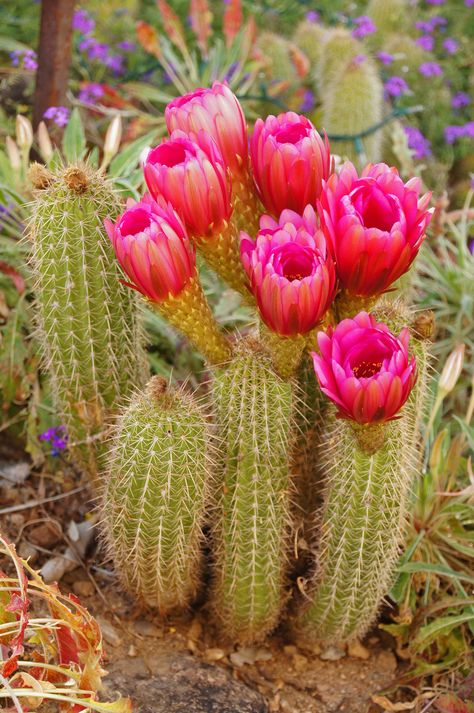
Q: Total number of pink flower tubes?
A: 7